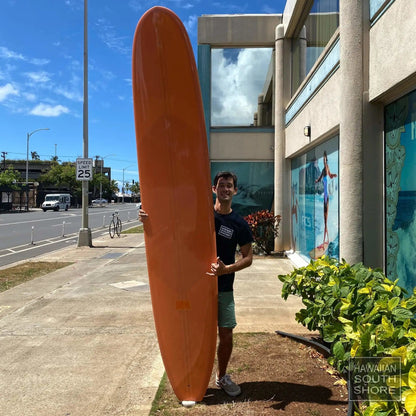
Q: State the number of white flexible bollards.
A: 4